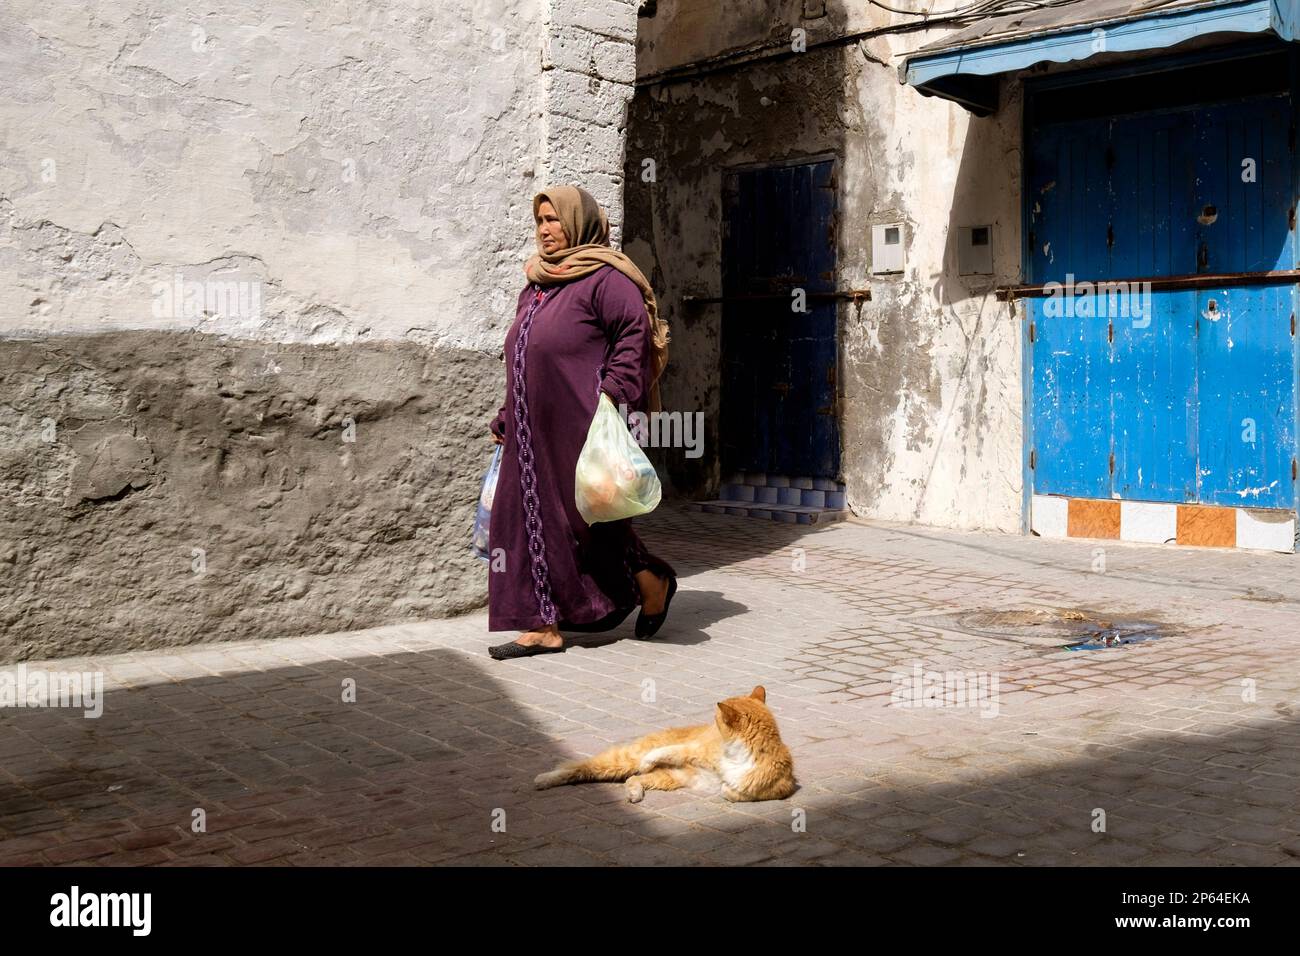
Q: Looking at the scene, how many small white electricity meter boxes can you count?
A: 2